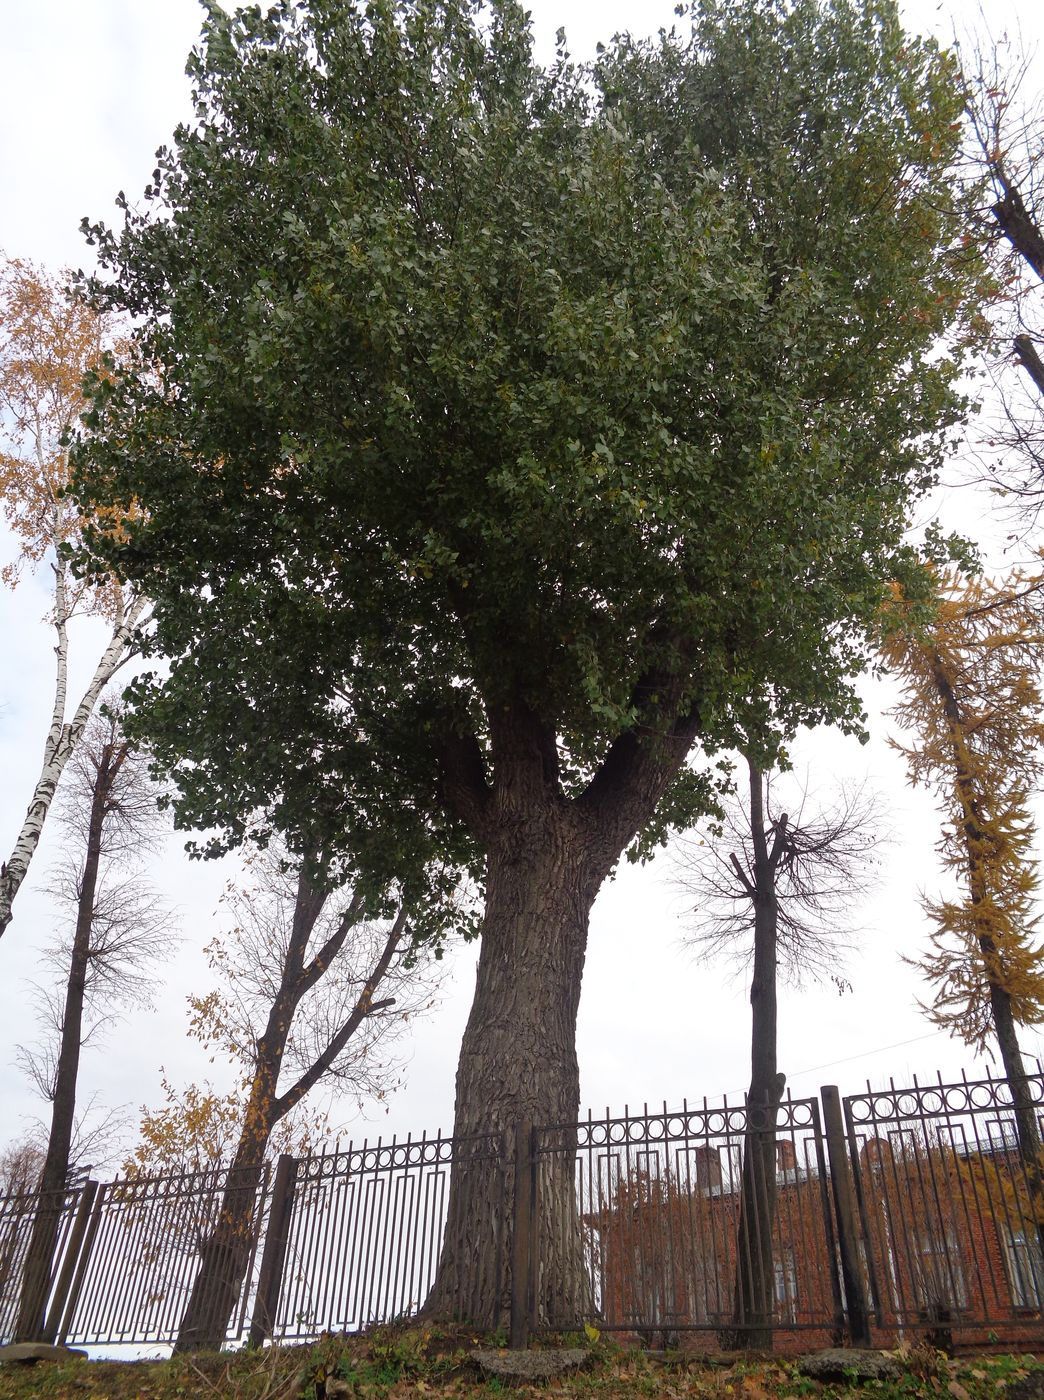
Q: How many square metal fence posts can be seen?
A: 4